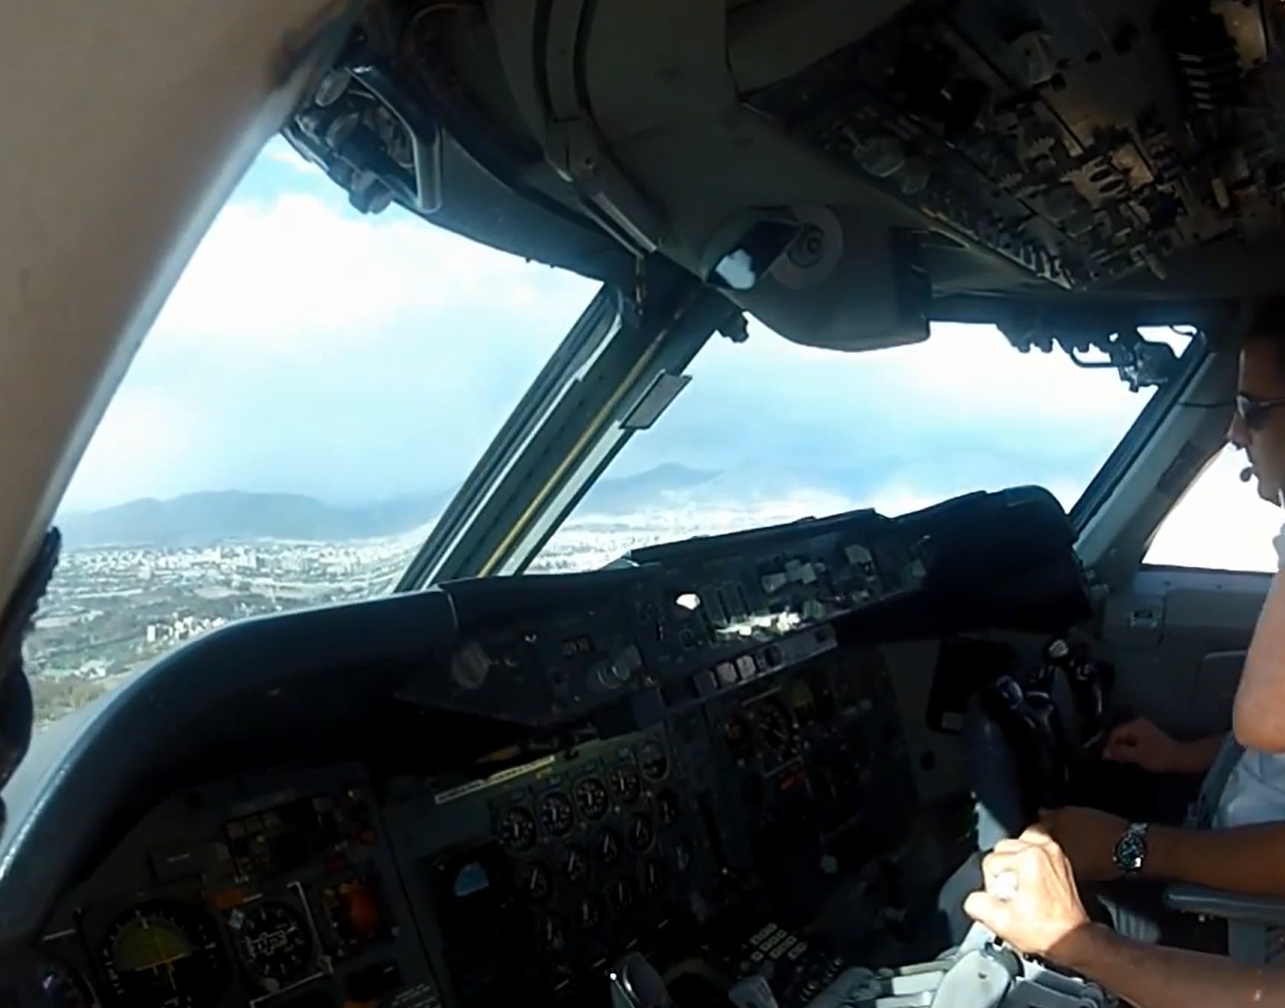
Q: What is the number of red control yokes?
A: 0